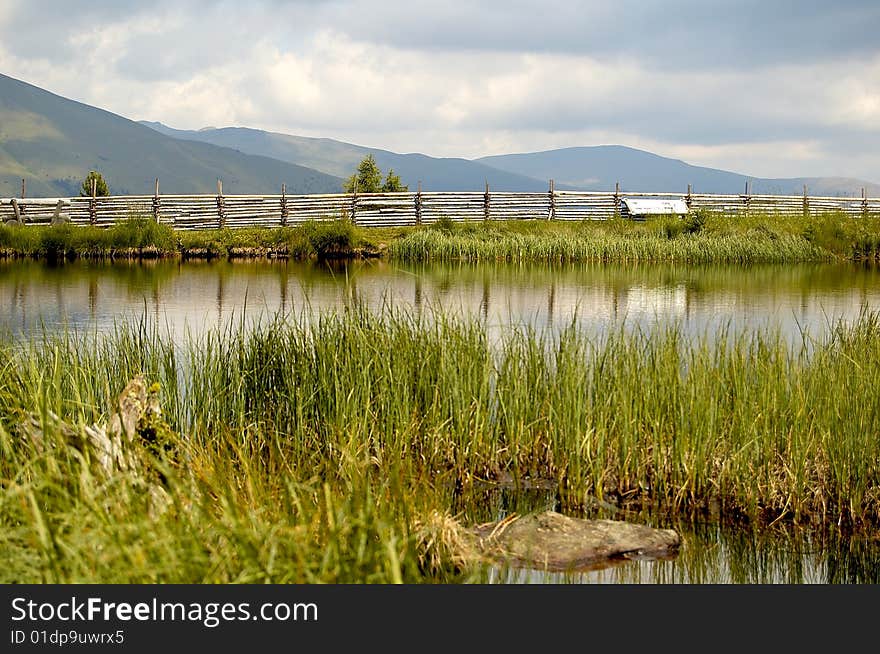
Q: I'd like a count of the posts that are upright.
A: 14